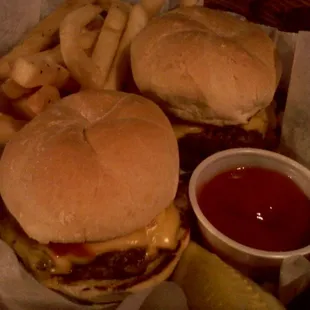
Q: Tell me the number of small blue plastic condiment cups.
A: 0